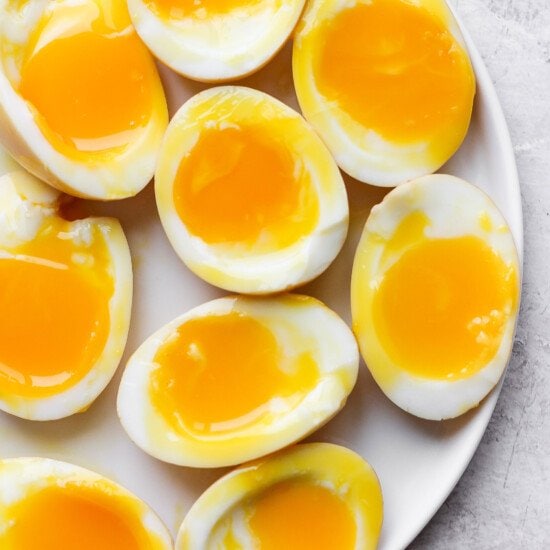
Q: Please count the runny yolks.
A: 9